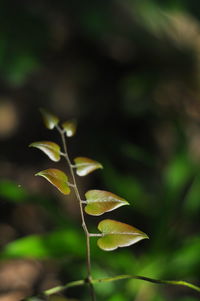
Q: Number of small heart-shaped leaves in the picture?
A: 7